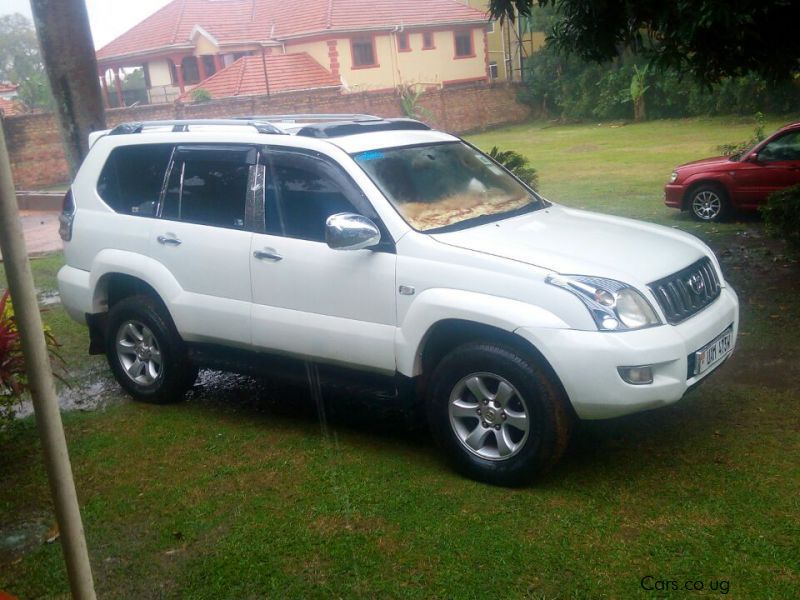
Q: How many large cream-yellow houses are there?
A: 1